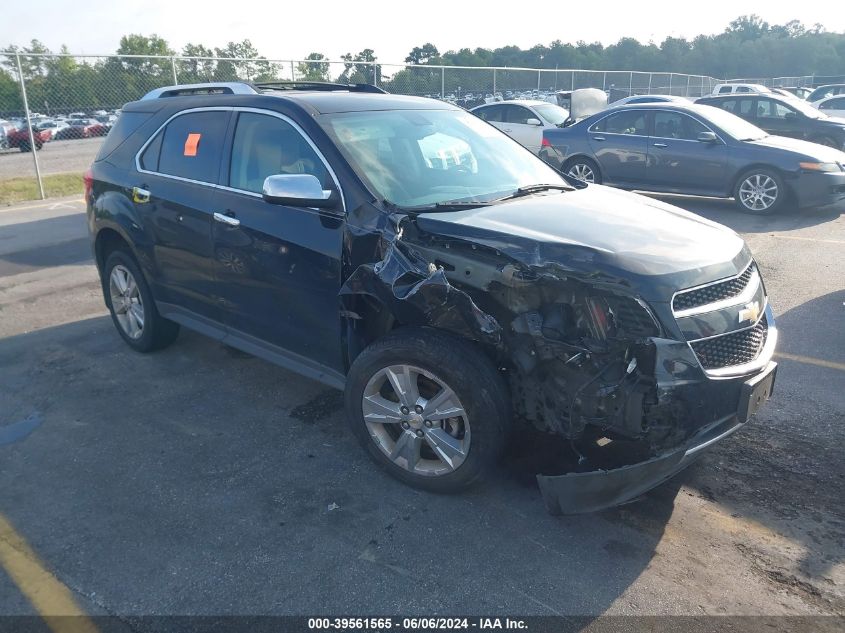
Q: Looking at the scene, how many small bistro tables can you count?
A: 0